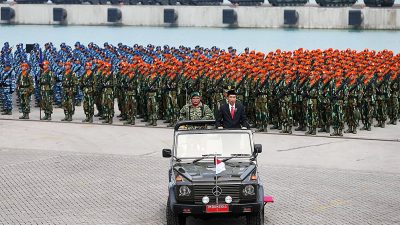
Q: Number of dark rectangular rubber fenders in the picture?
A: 7